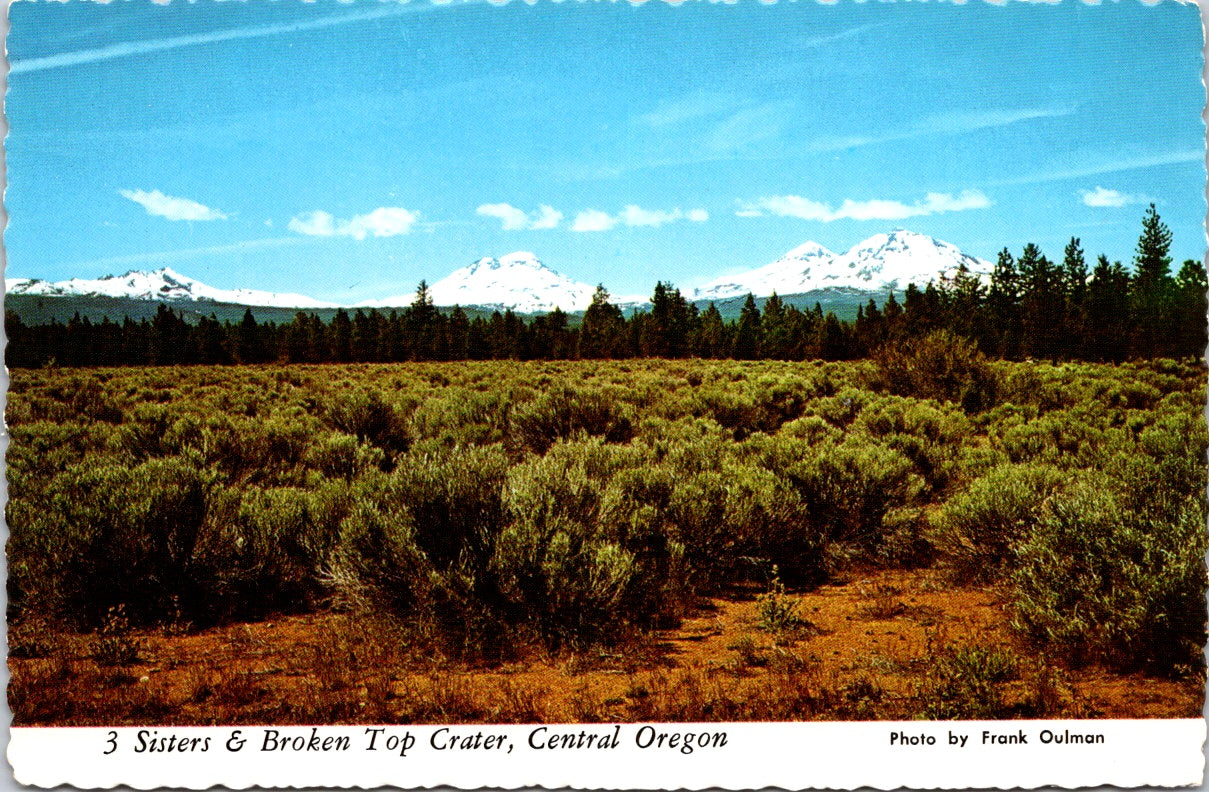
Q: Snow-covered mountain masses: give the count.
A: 3